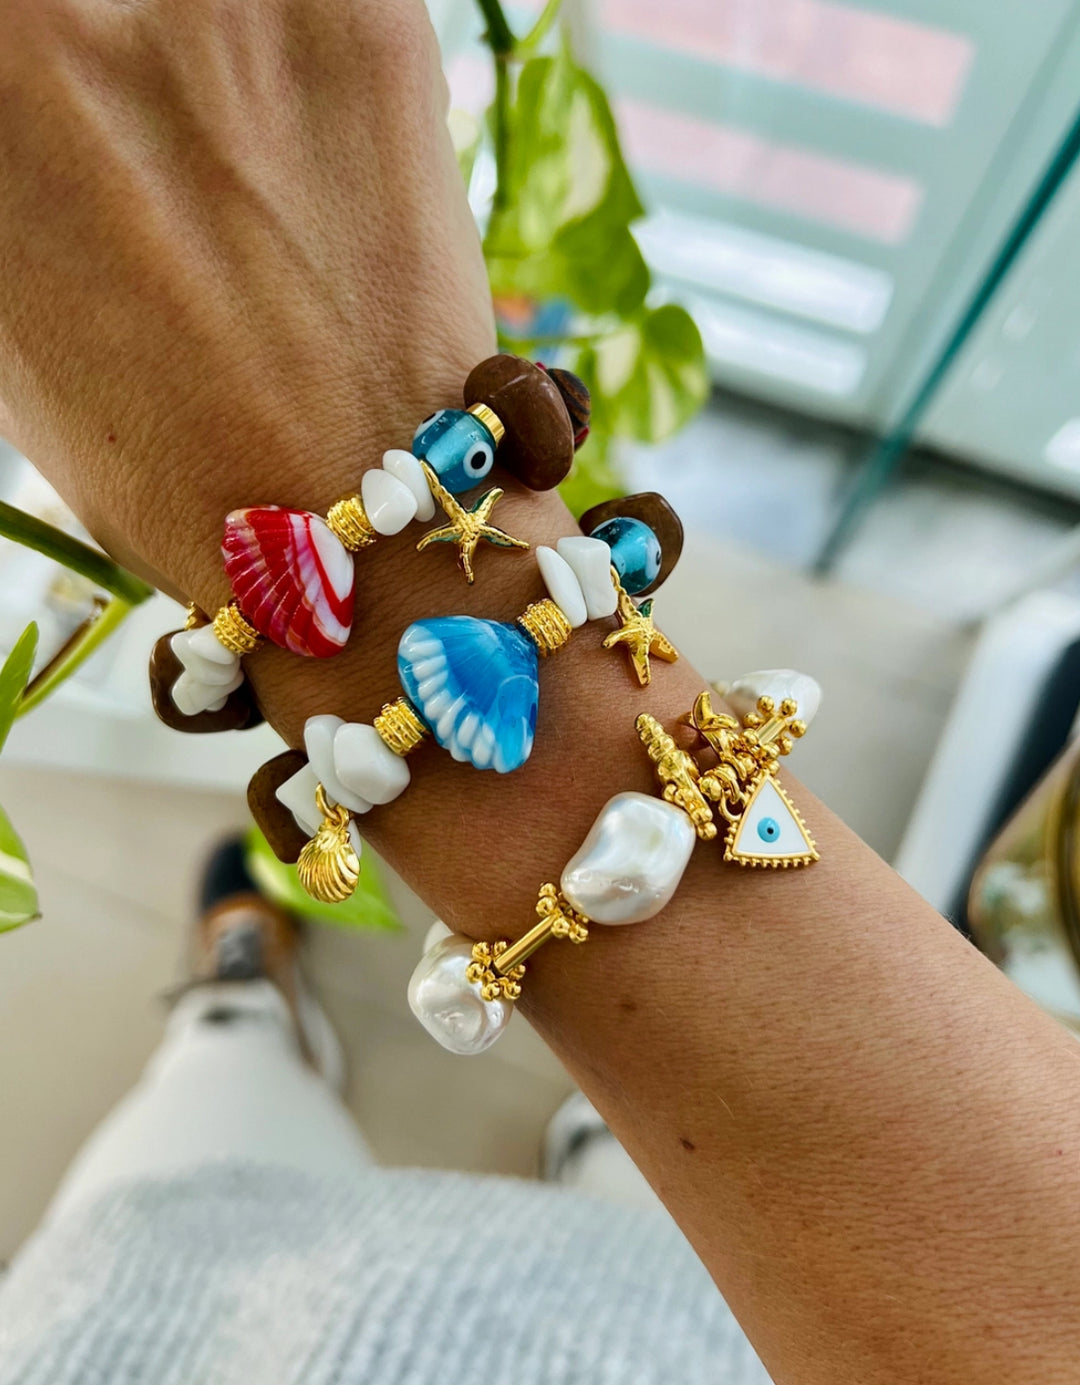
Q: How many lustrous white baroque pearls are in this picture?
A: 3